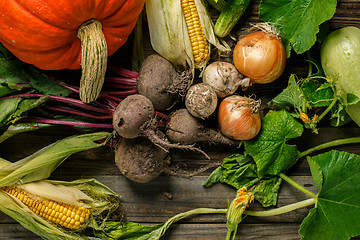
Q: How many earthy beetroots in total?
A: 4